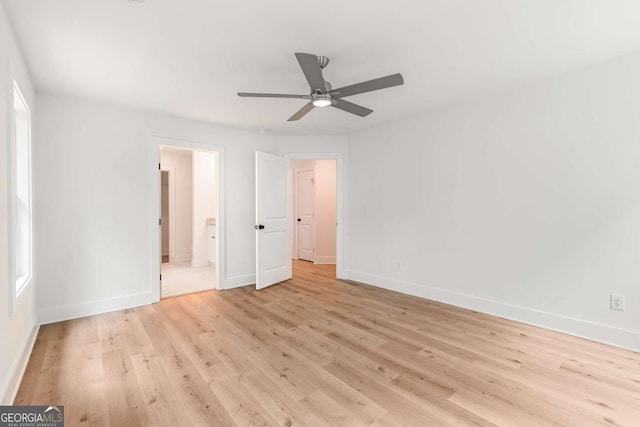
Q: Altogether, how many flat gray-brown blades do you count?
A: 5